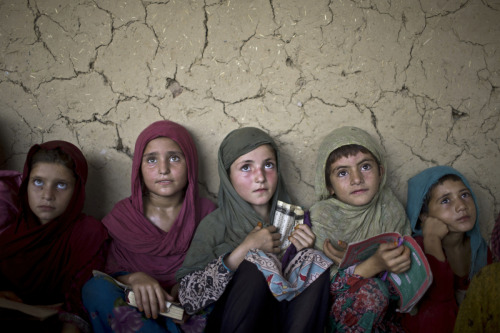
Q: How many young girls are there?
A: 5